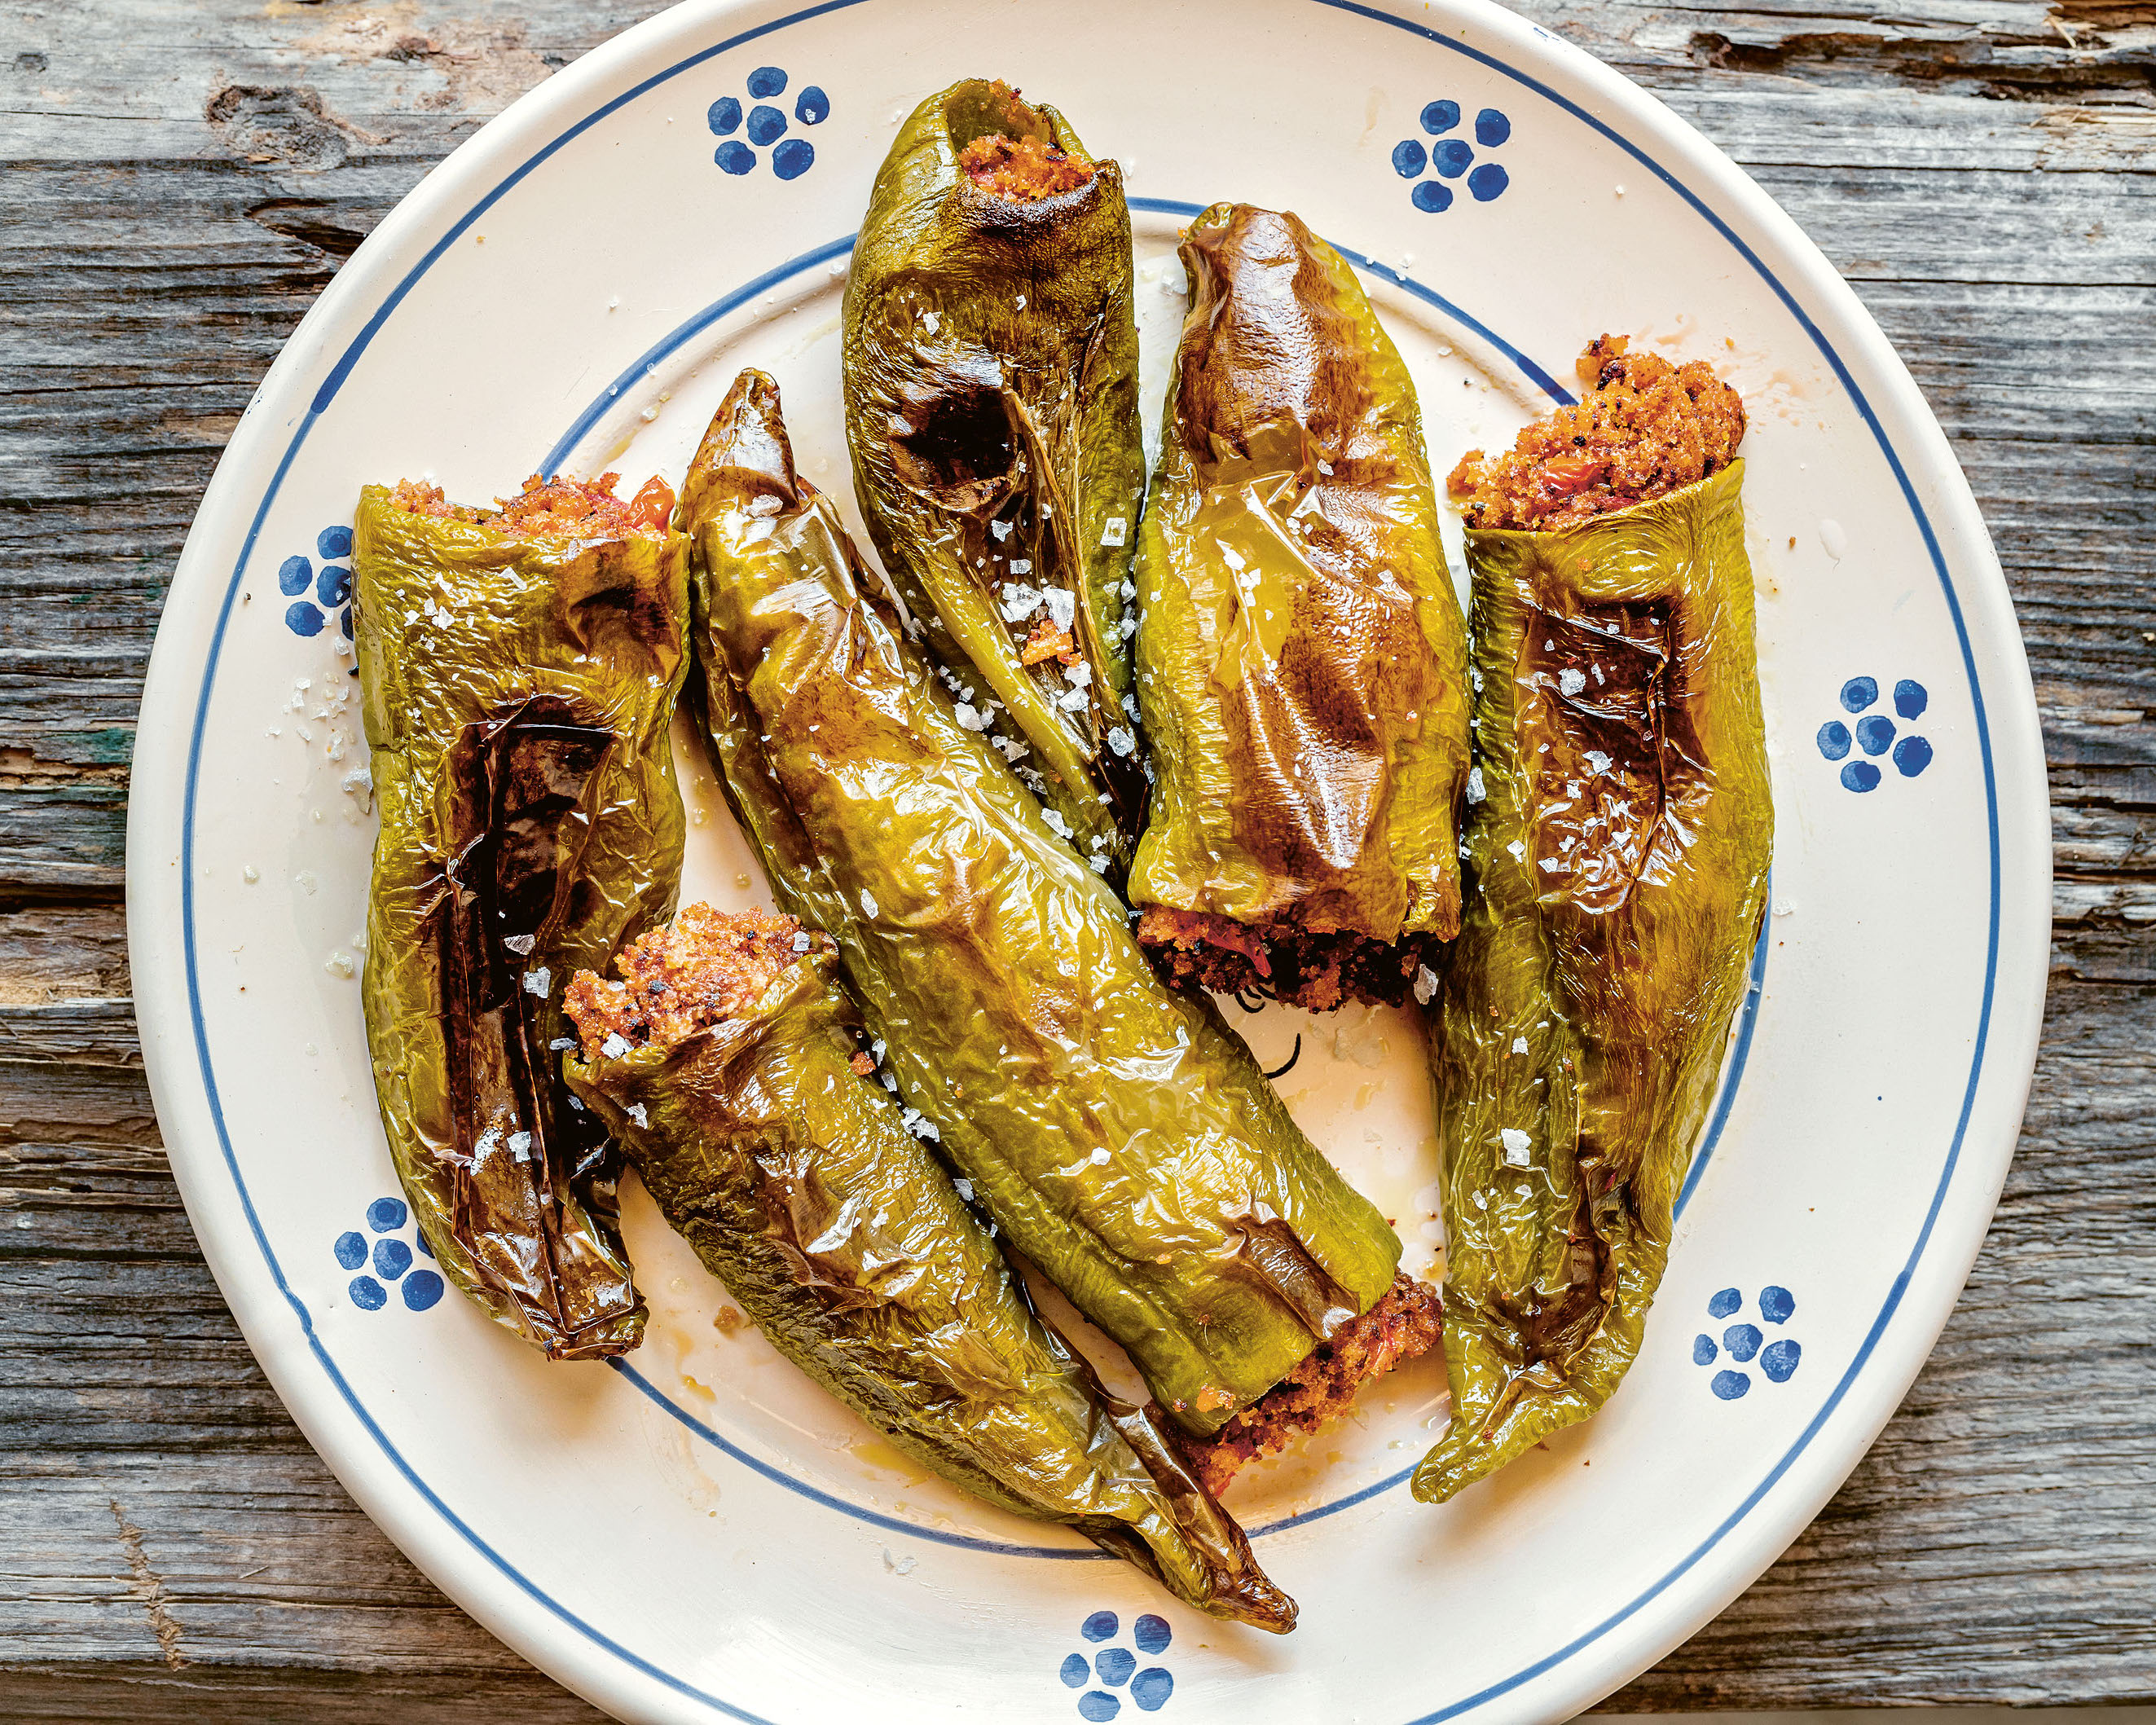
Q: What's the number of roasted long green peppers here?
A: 6